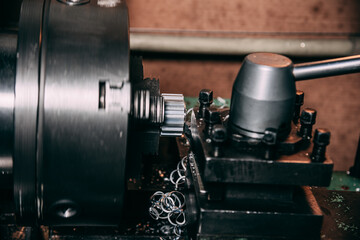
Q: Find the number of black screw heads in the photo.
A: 7